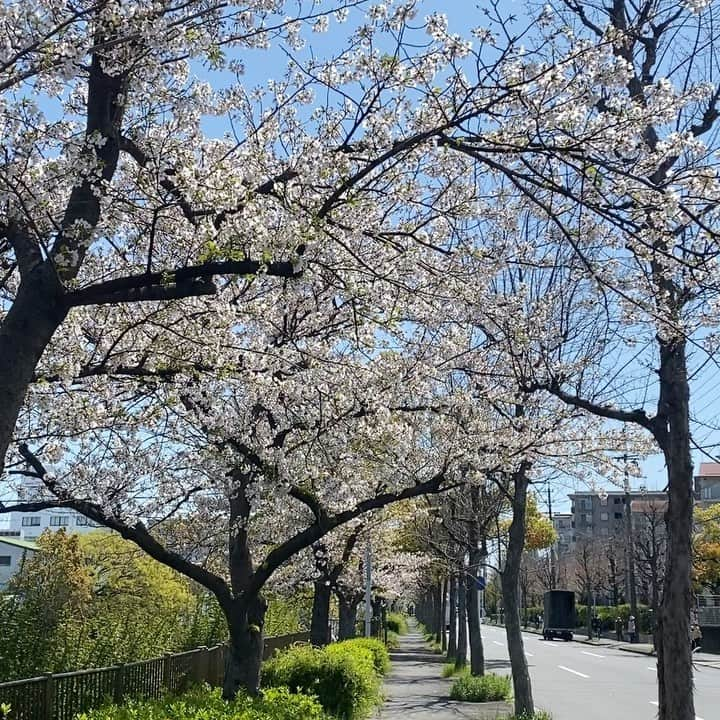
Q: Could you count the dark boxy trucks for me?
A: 1